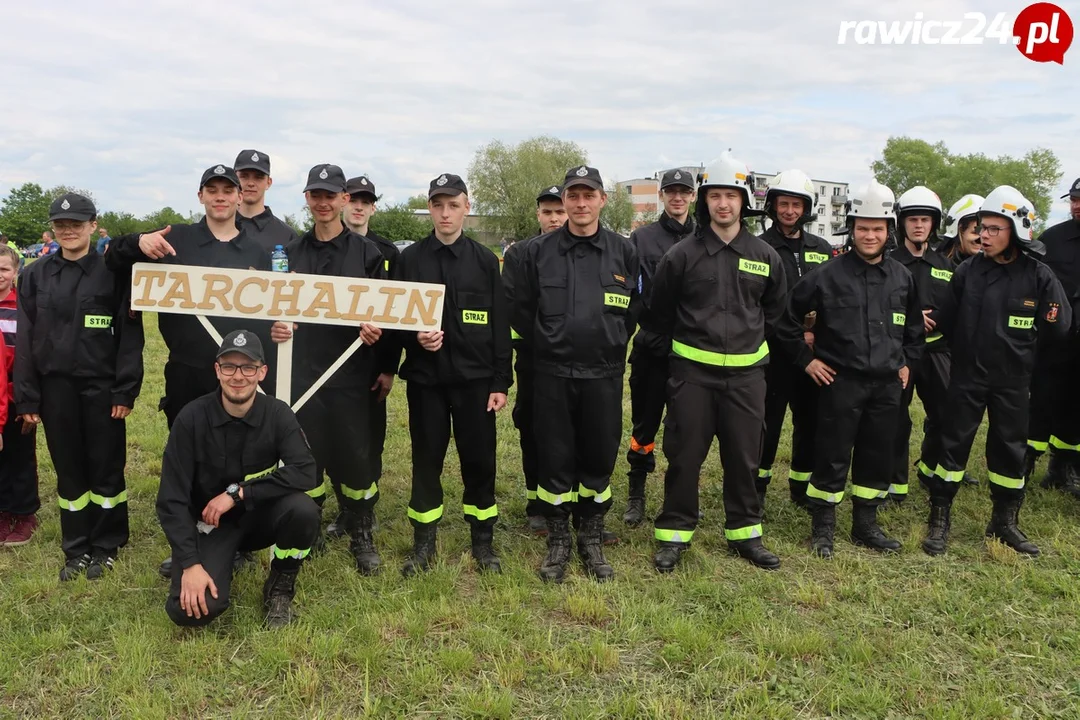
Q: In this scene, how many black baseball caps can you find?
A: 11